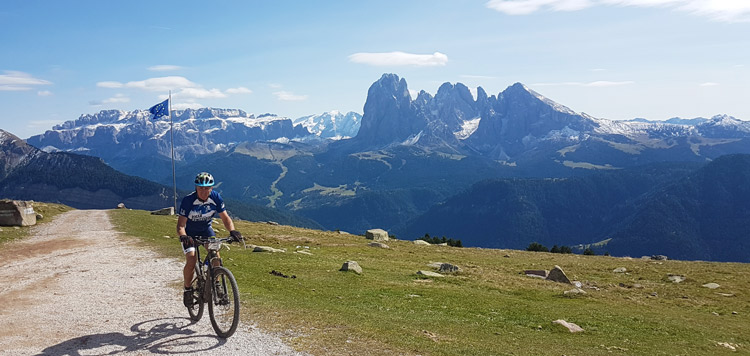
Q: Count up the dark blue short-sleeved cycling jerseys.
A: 1